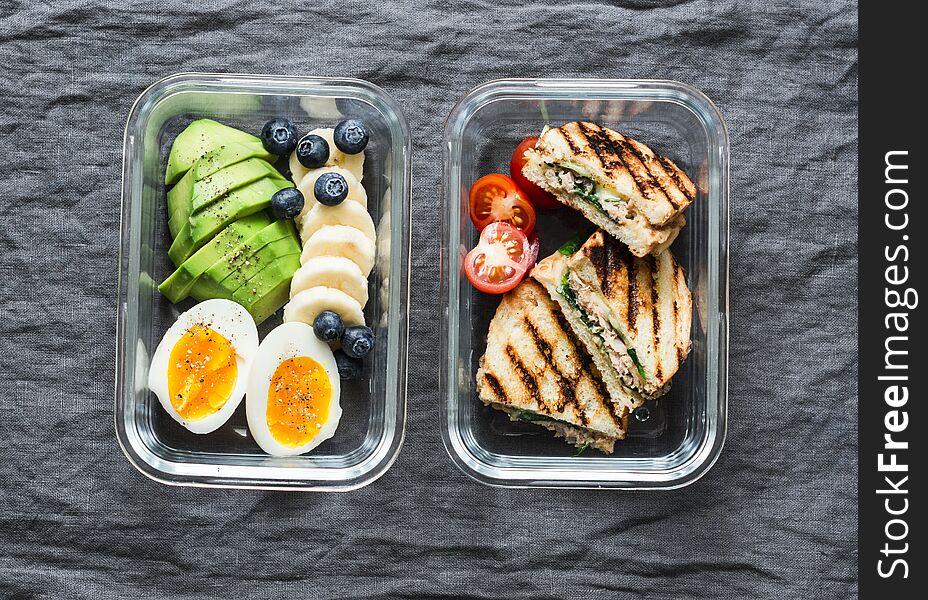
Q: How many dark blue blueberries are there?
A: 8